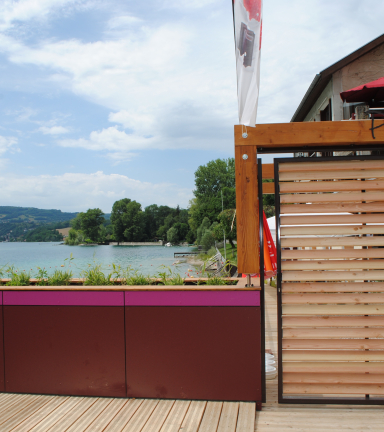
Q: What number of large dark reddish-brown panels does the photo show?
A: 2